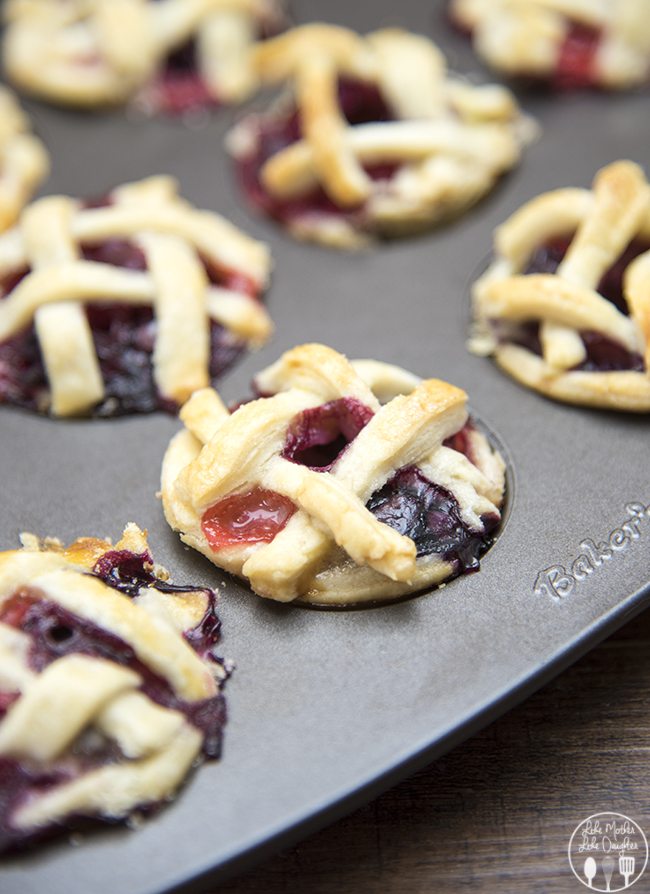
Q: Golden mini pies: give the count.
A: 8